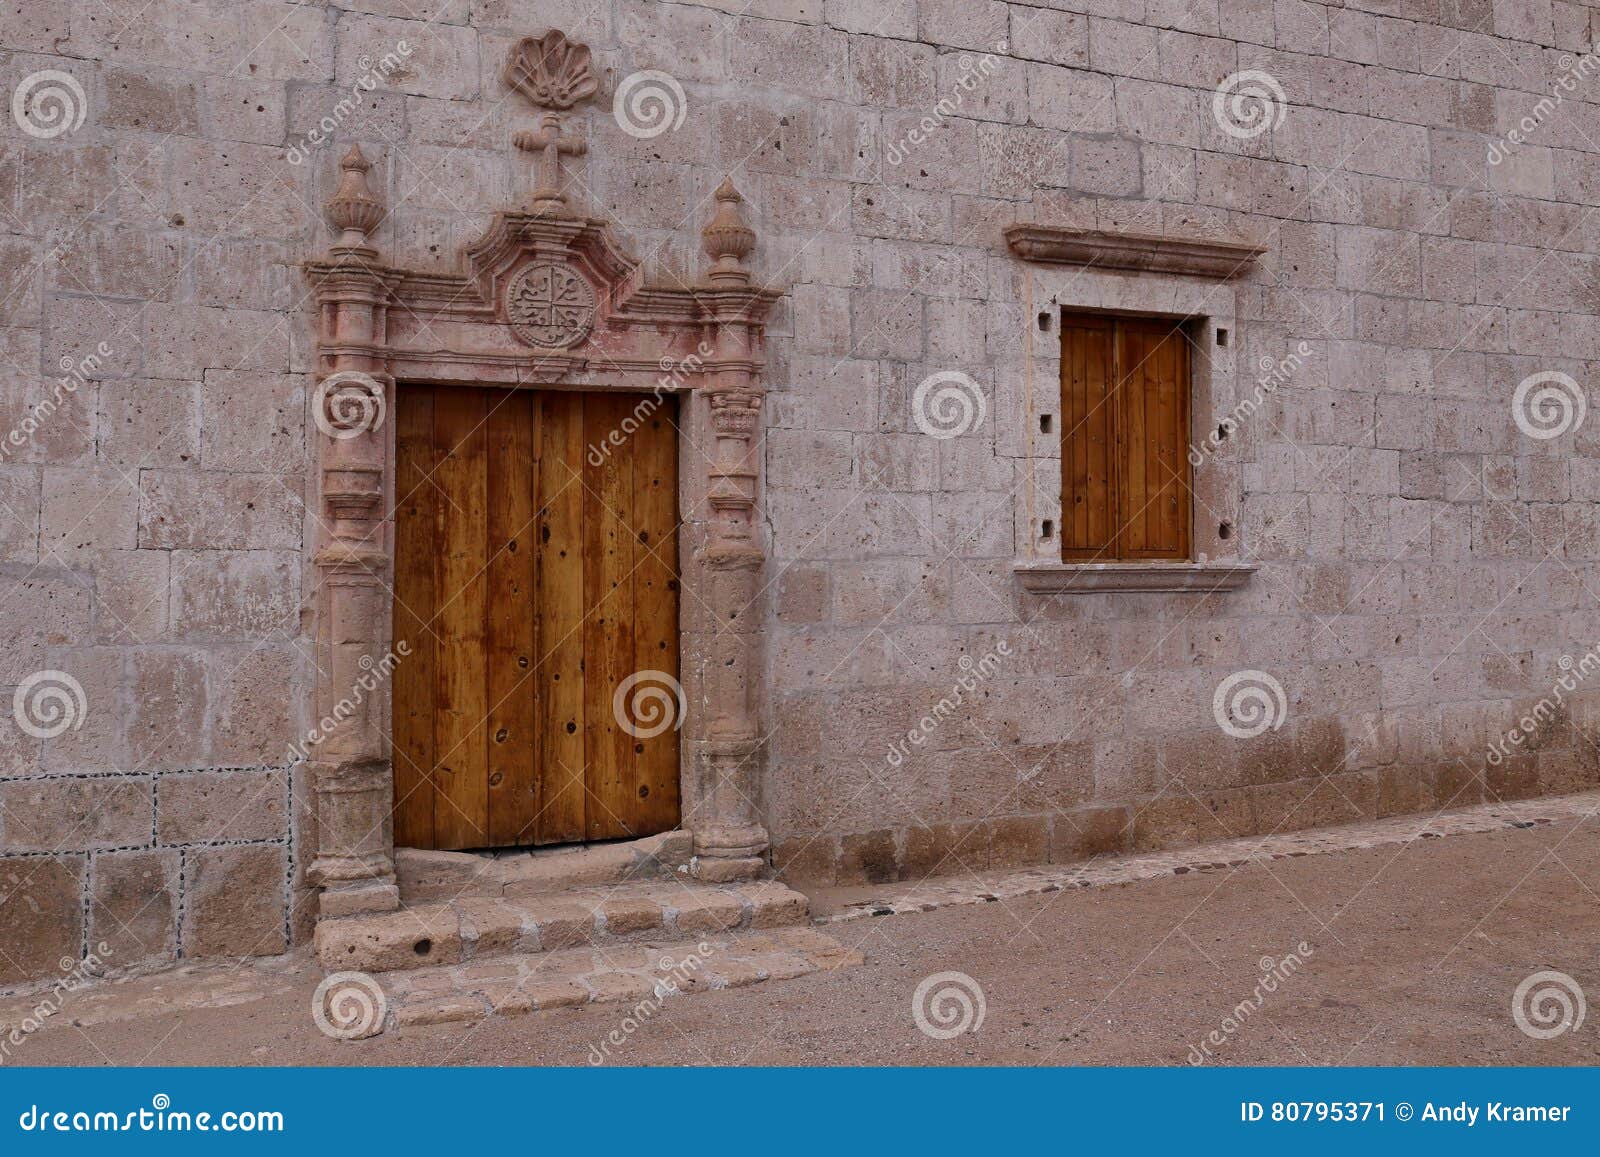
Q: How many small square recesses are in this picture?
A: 6